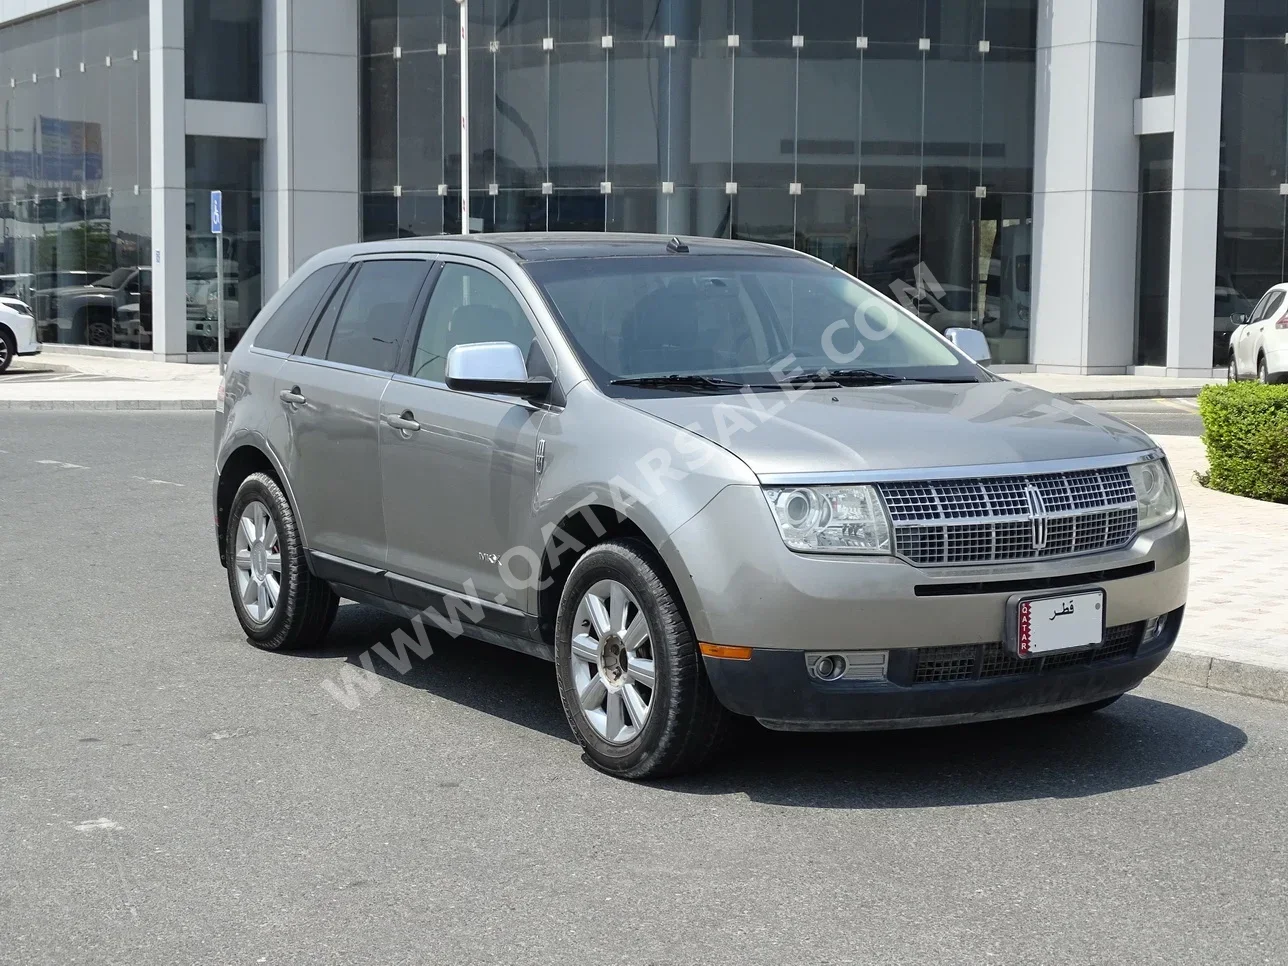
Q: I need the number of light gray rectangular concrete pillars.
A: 4